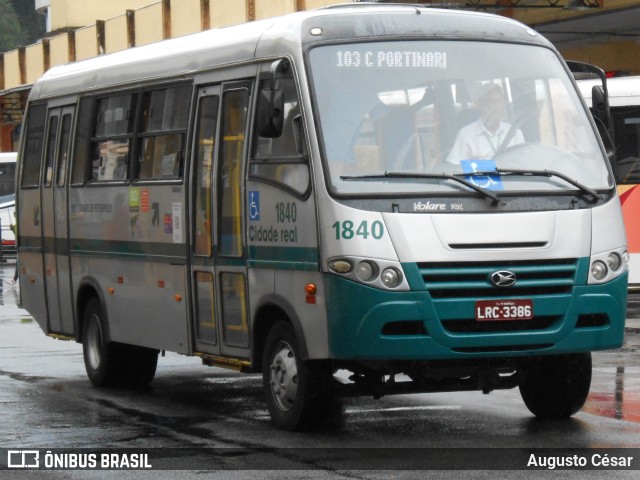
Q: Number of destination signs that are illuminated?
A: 1